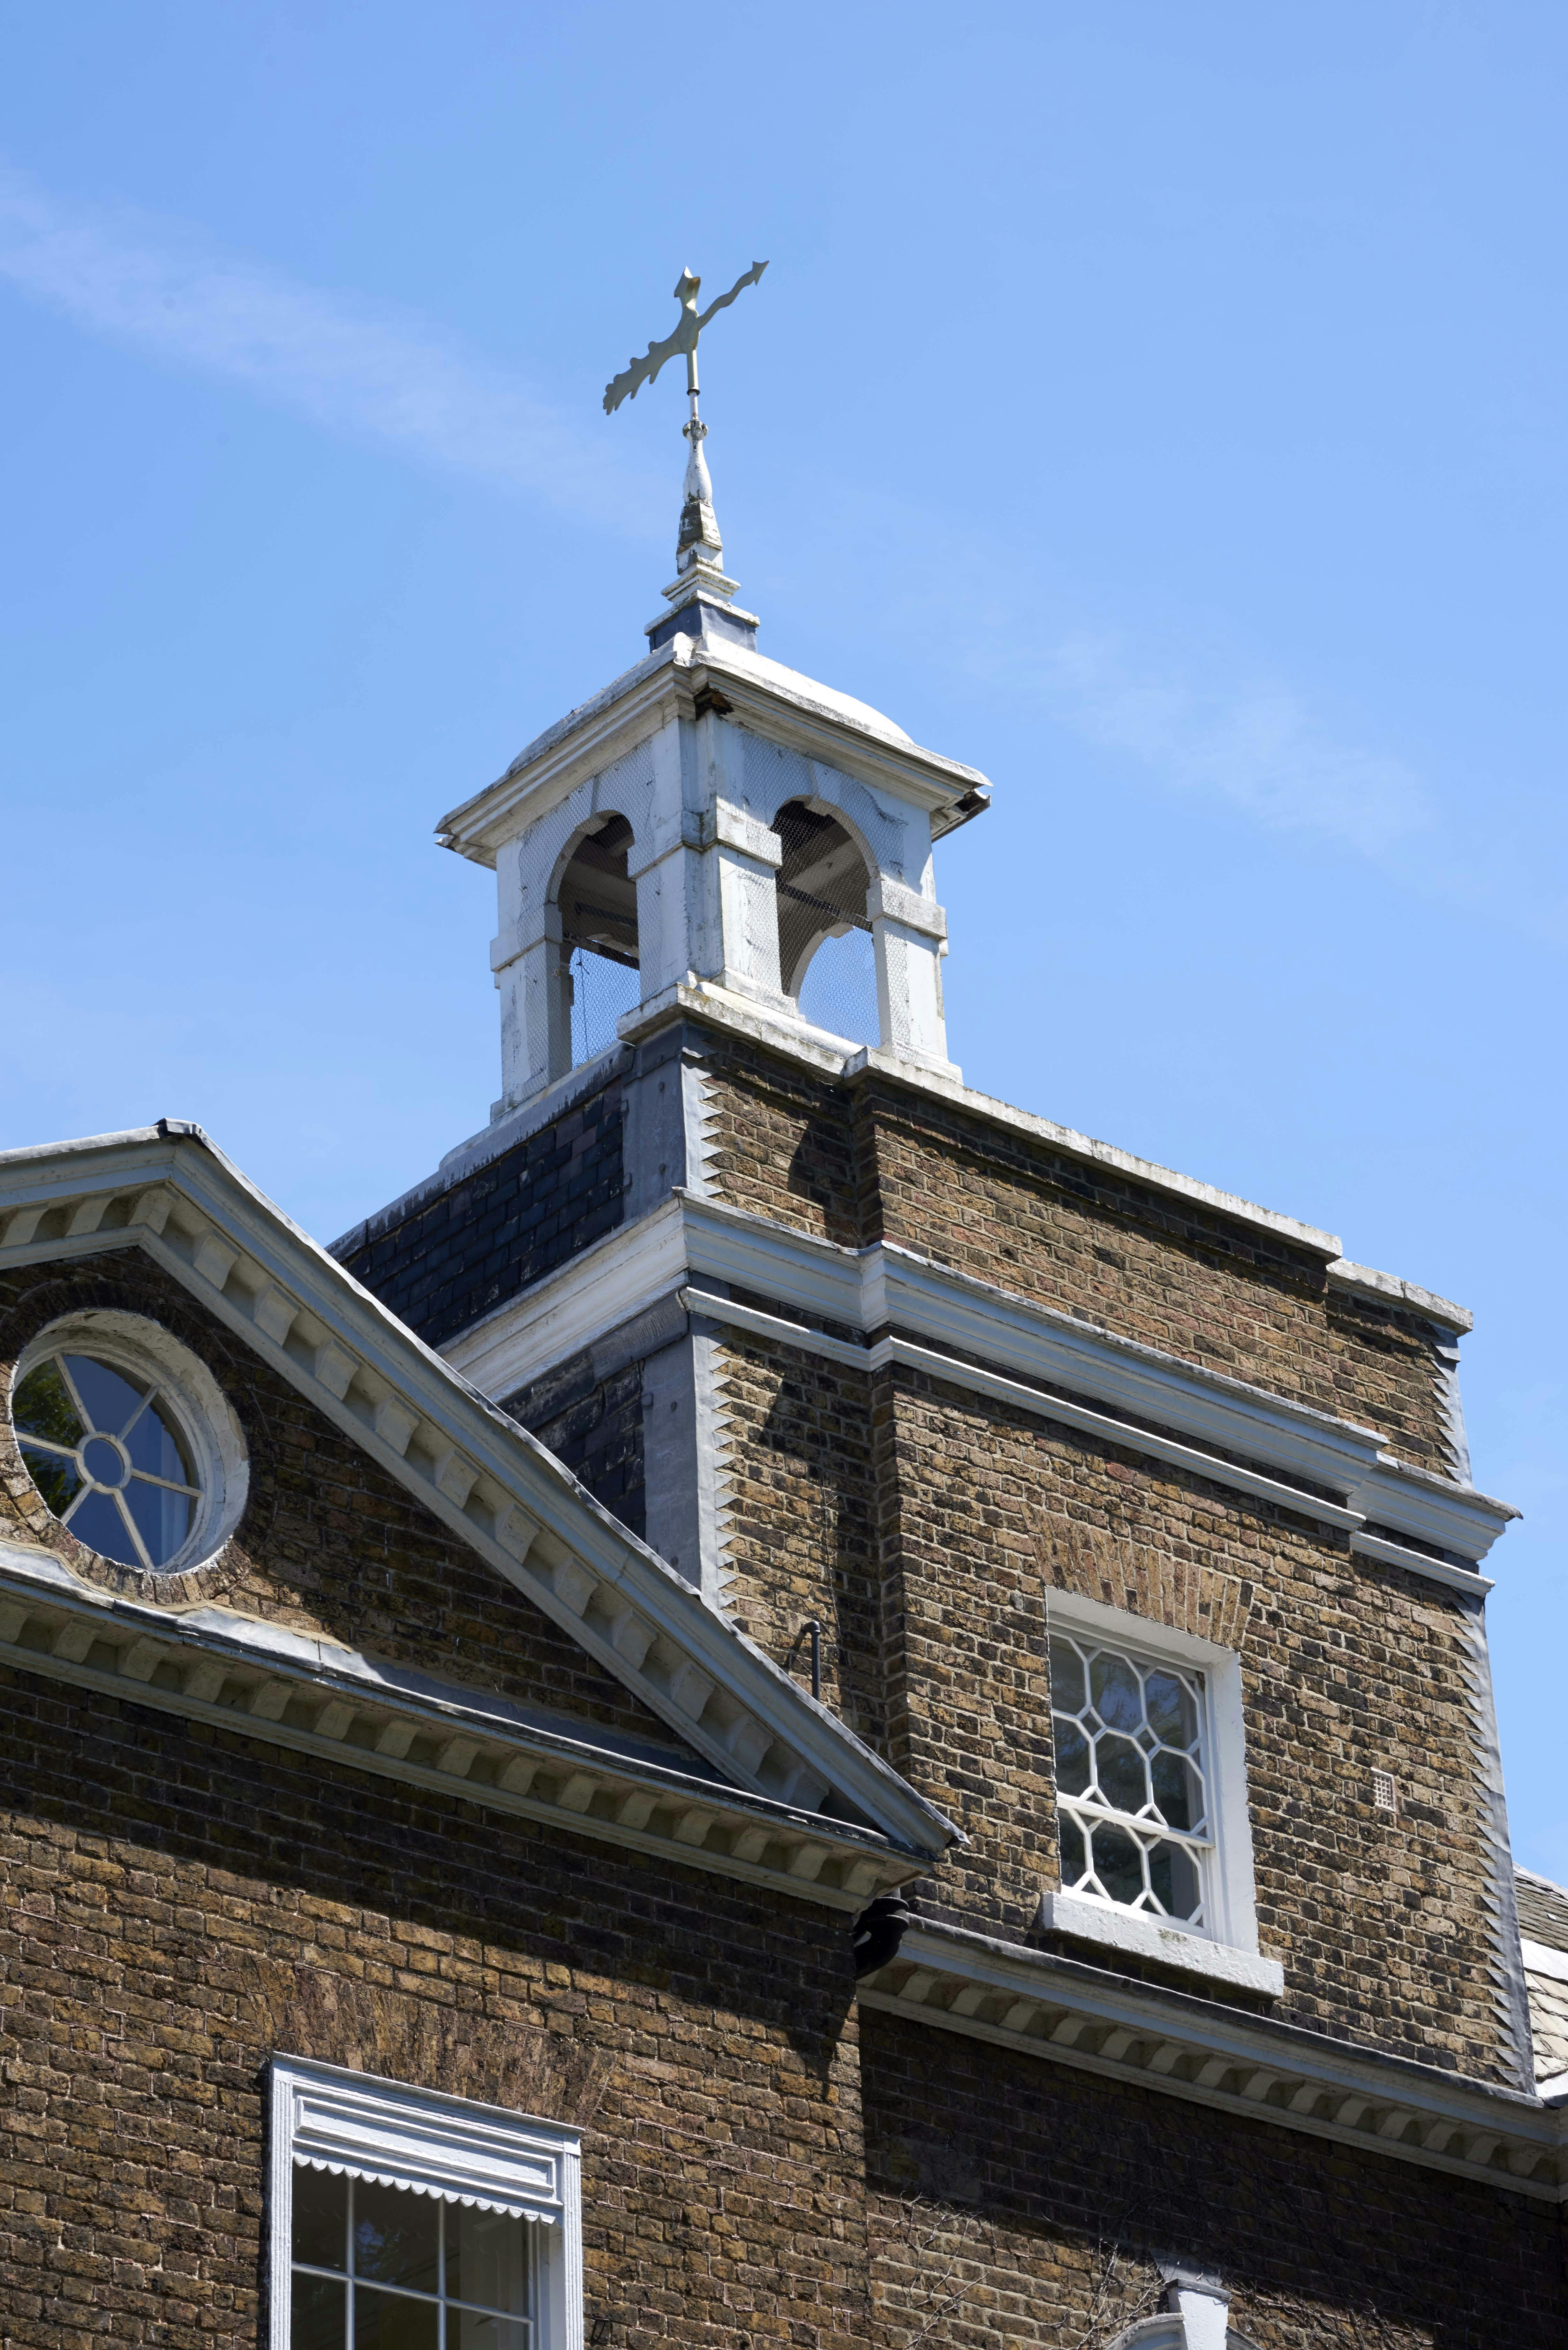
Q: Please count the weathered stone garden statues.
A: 0